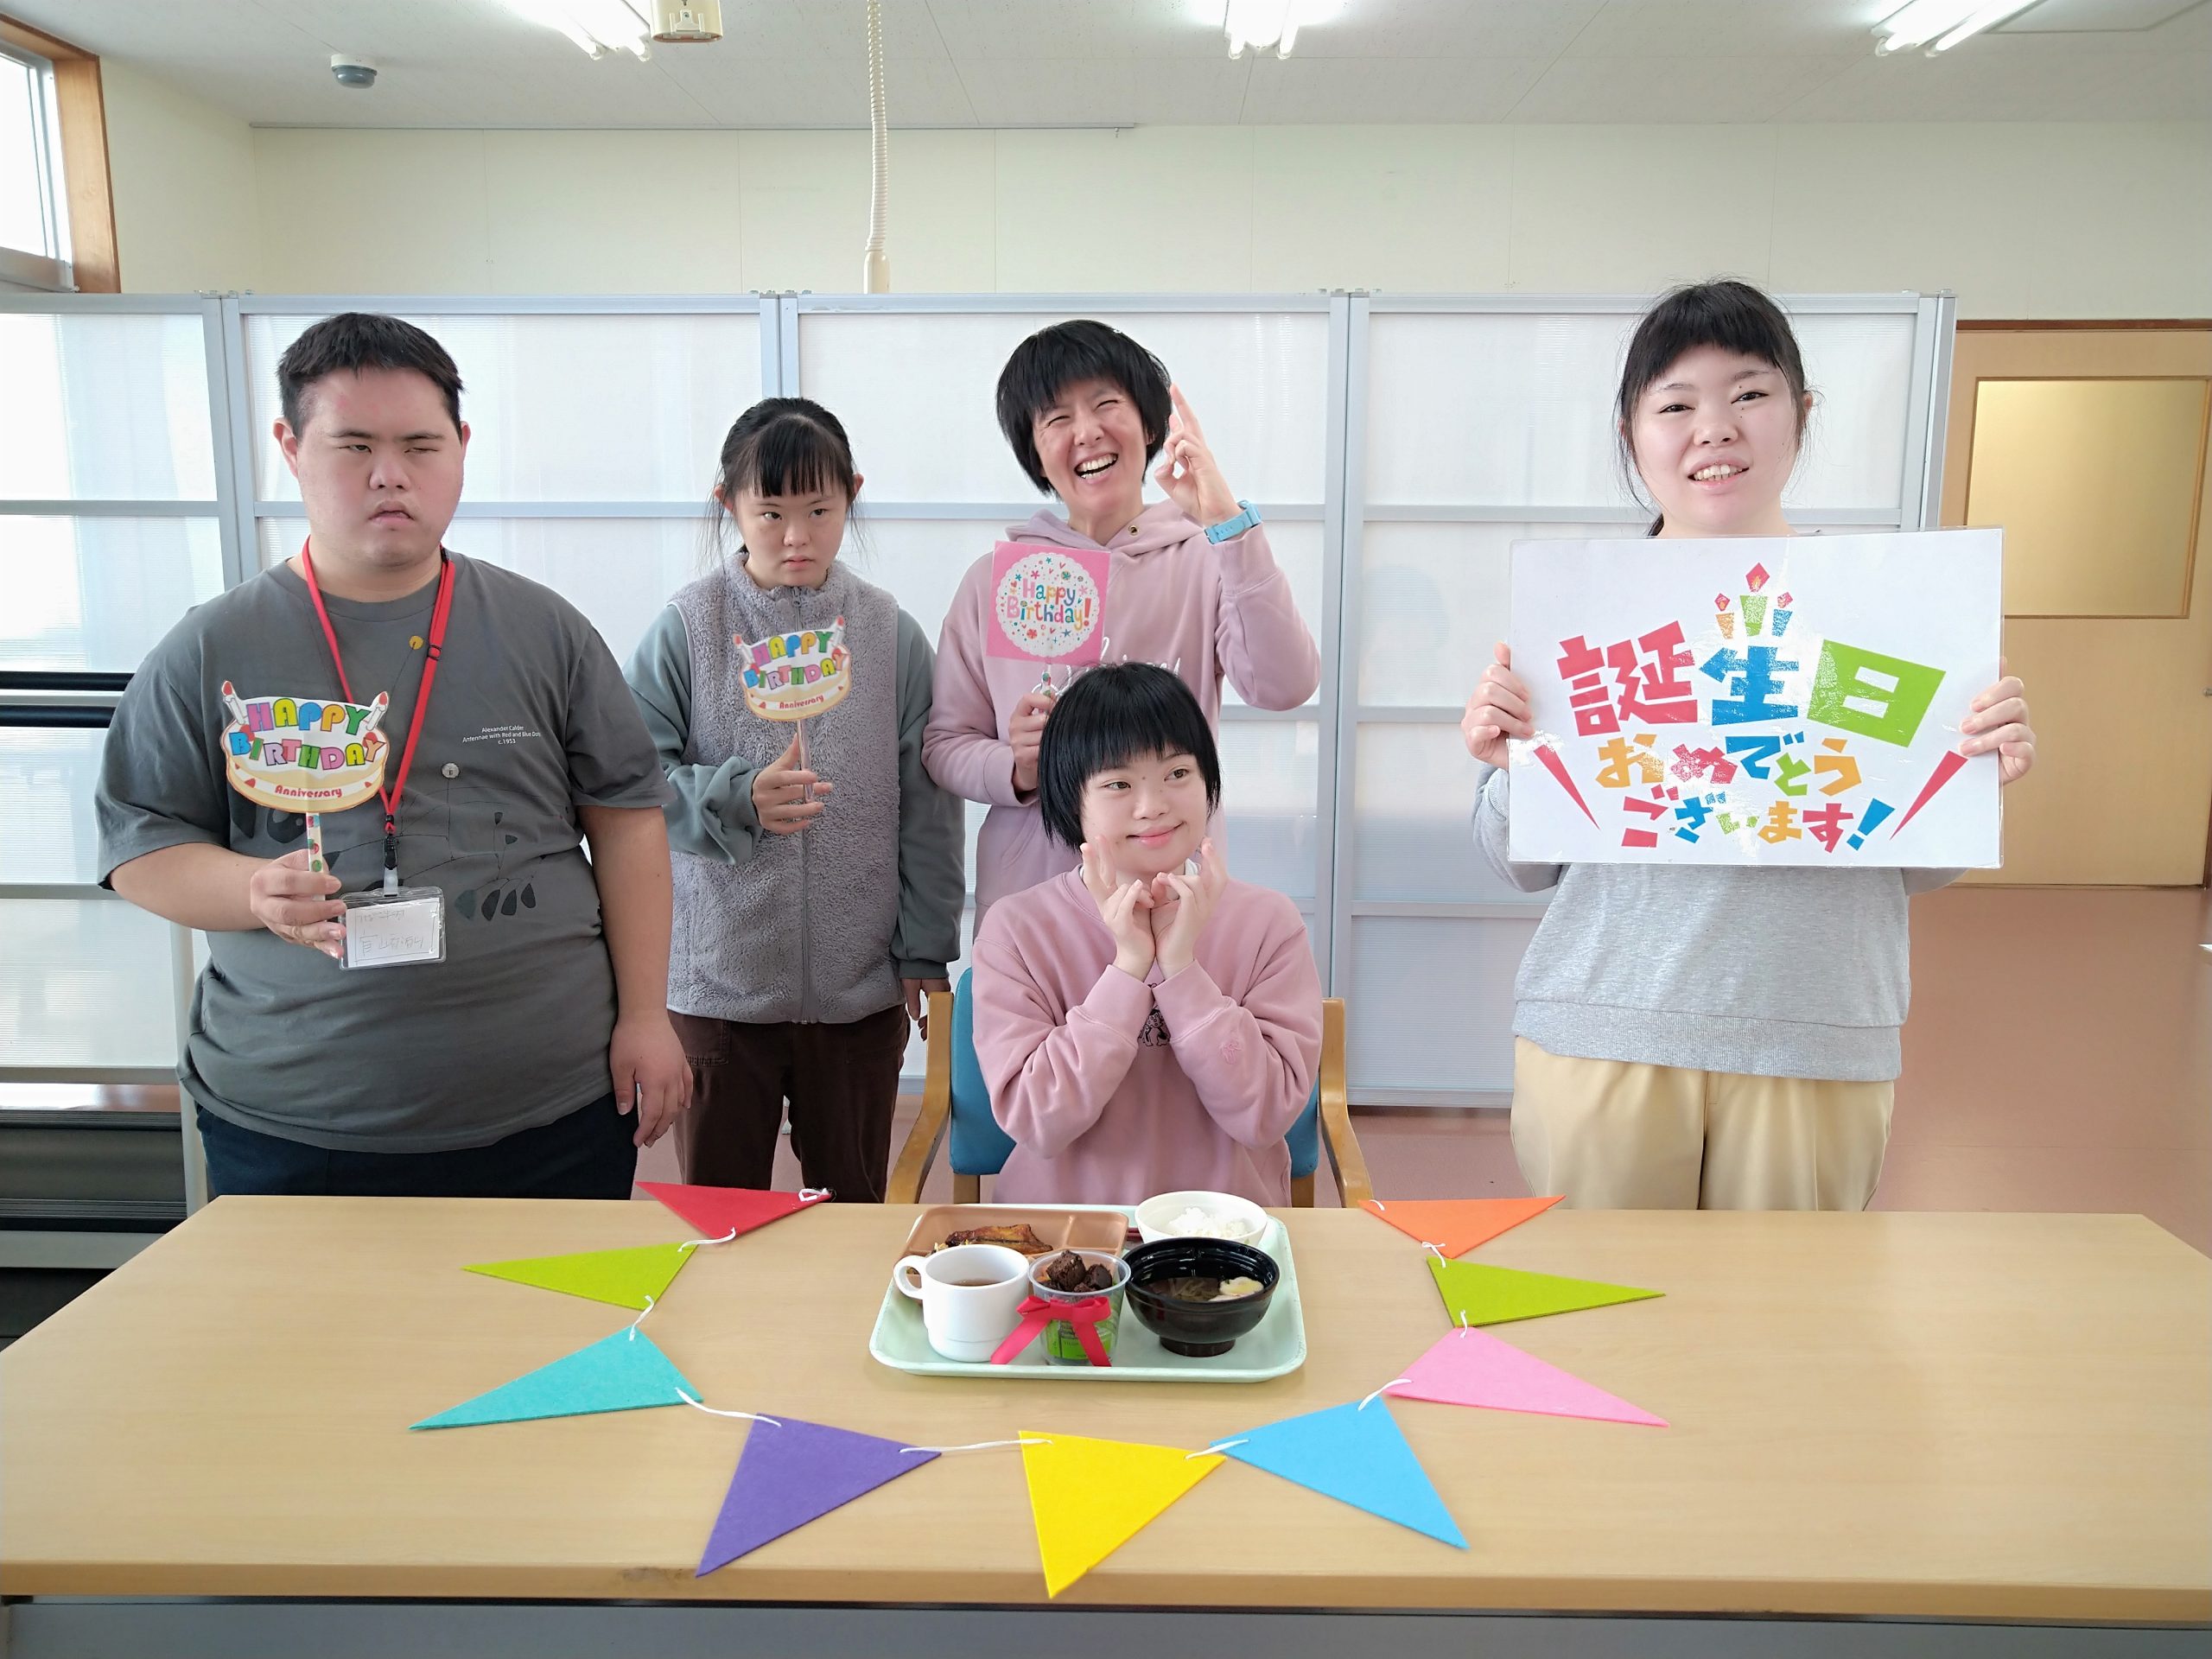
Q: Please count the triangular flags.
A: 9